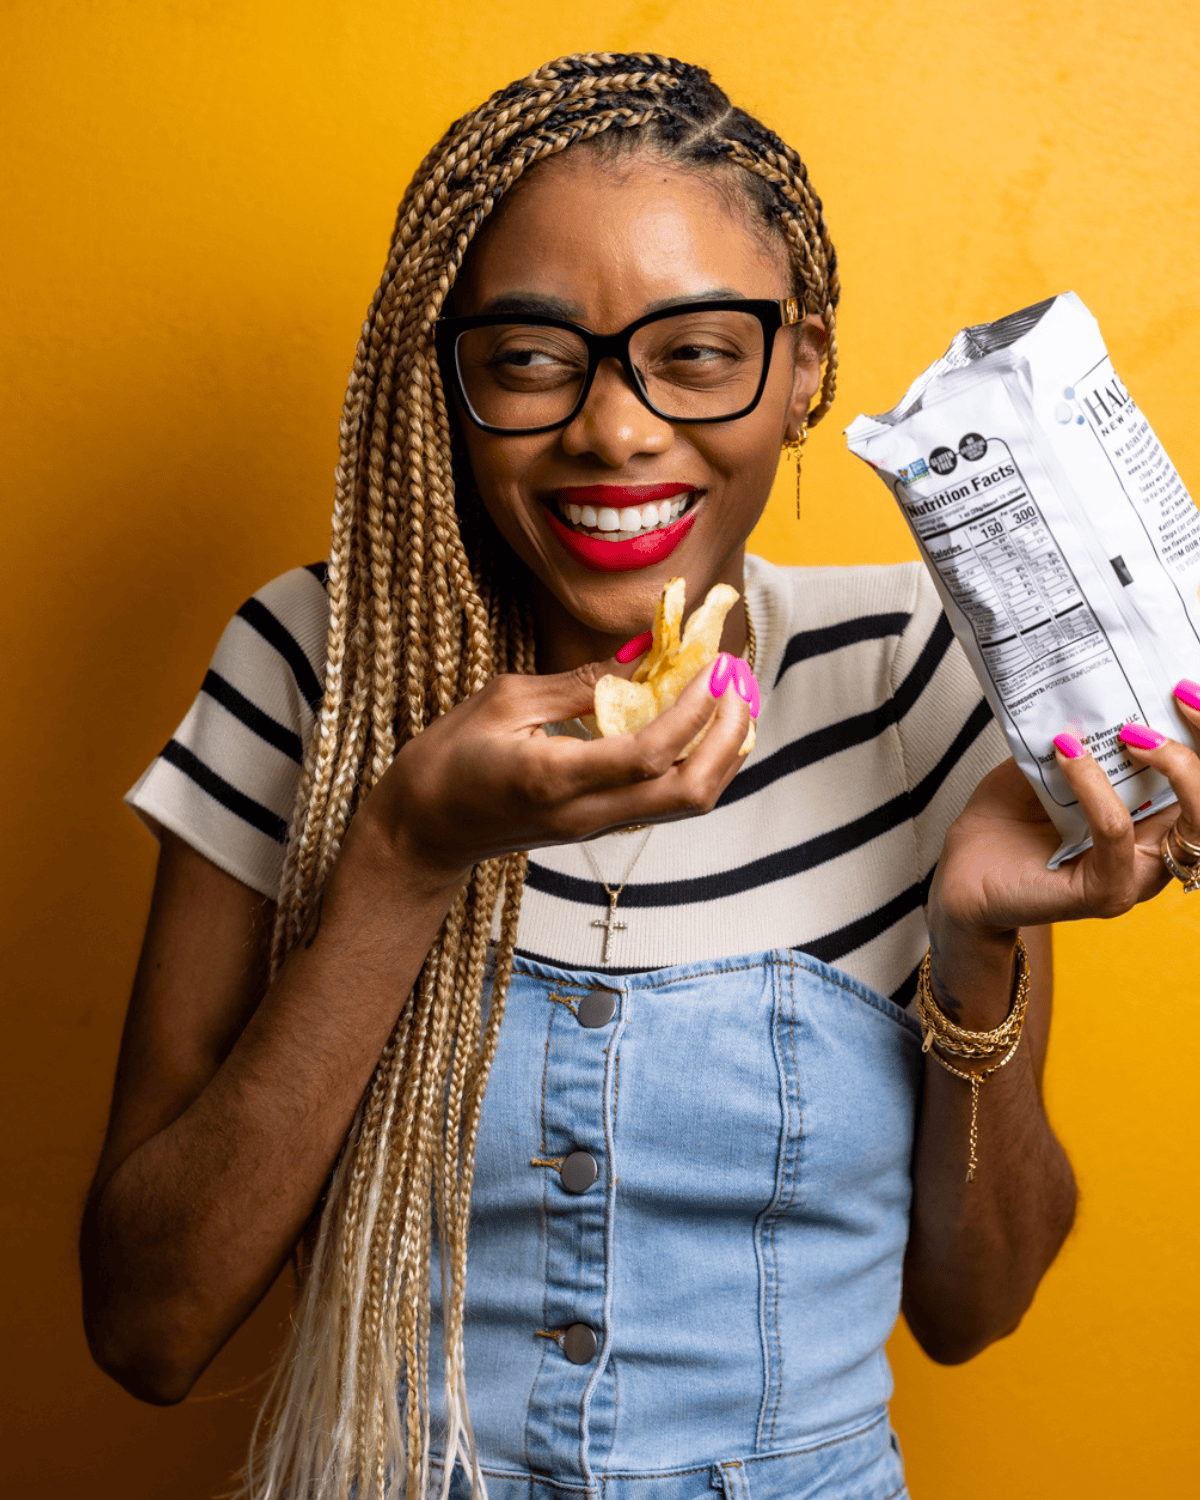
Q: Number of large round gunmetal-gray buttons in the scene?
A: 3